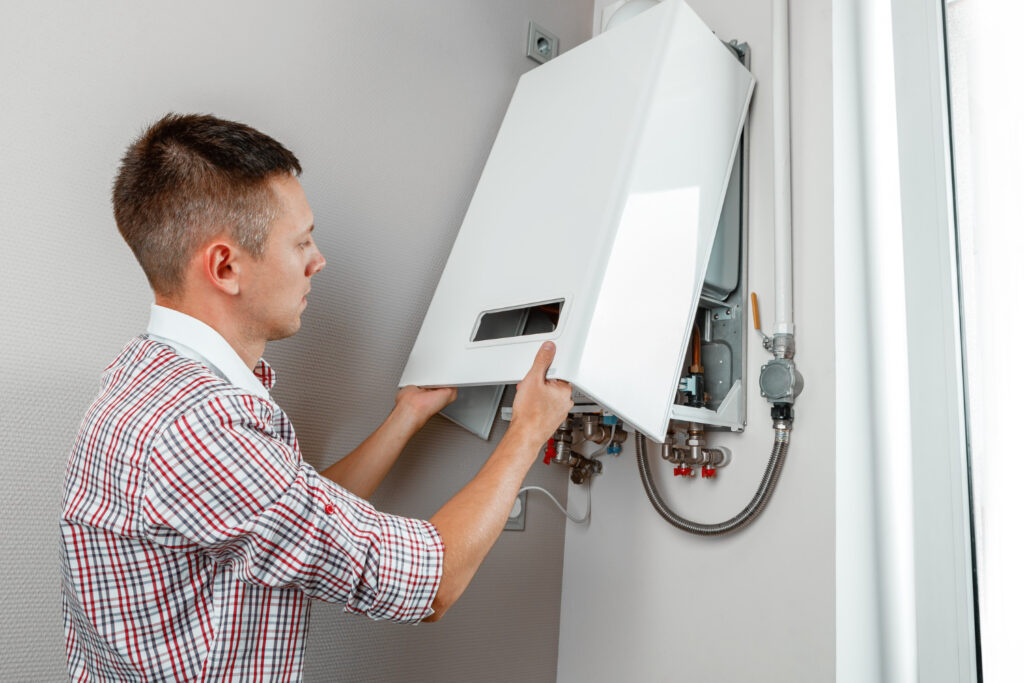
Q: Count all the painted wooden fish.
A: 0